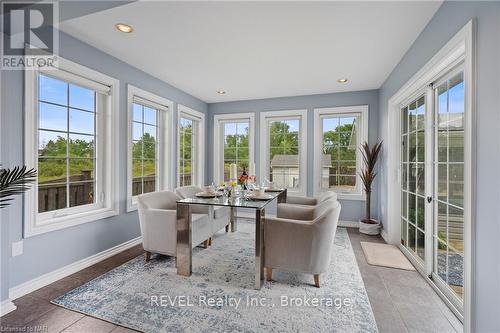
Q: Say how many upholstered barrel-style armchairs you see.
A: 4